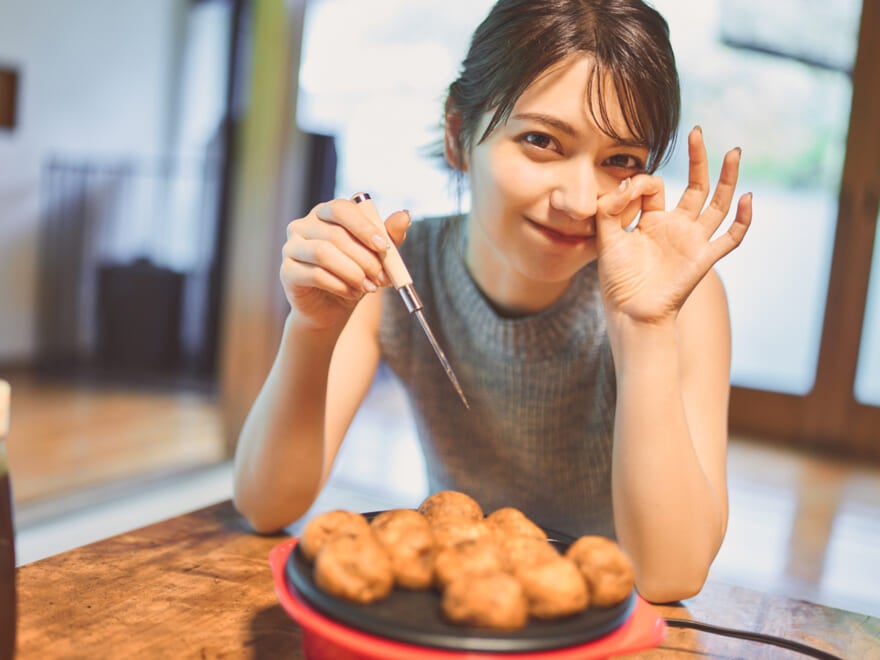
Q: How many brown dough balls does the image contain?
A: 11